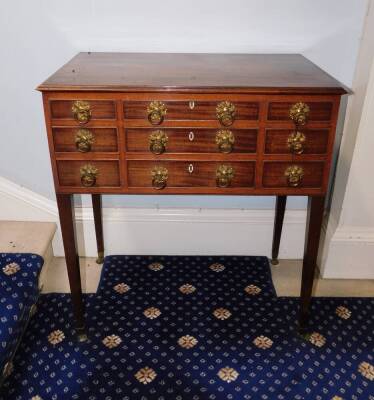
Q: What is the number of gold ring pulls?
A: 12